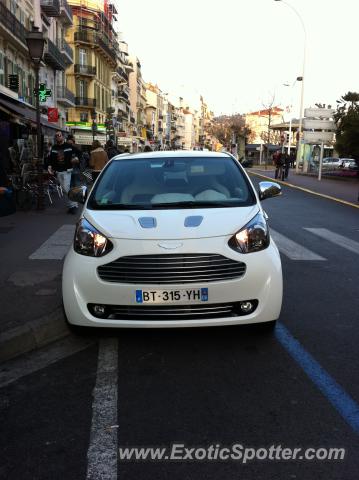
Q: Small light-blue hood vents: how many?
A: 2